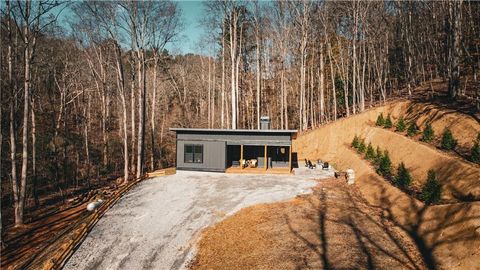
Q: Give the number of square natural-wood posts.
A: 3